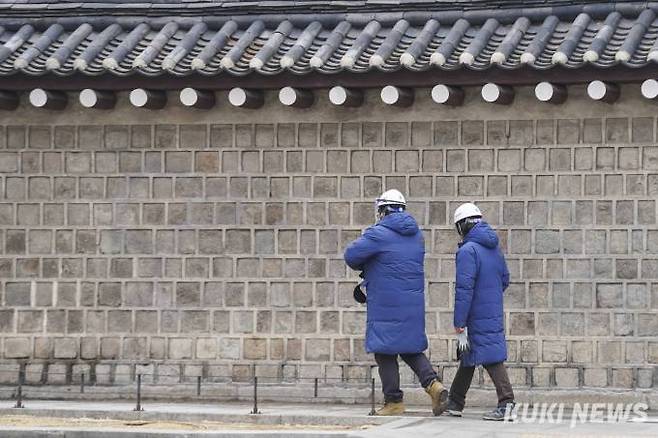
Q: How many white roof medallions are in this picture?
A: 13